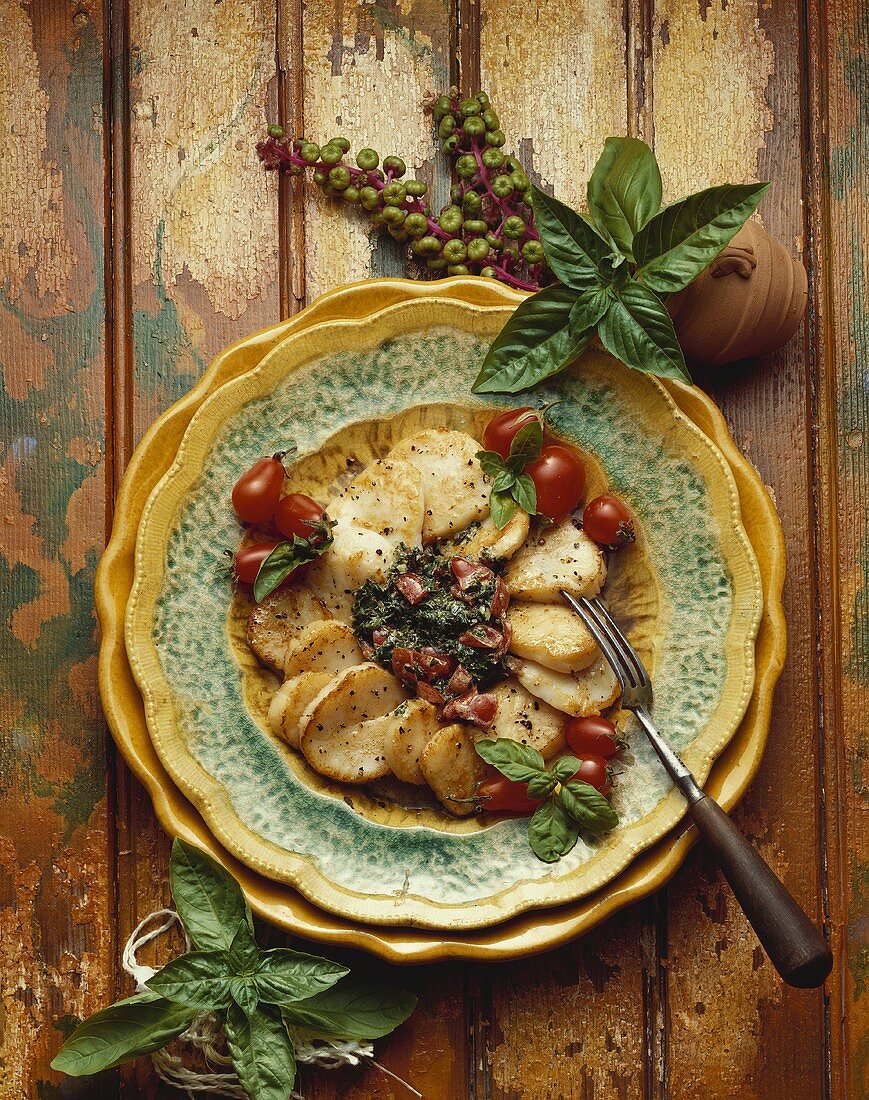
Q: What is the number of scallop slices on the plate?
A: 14